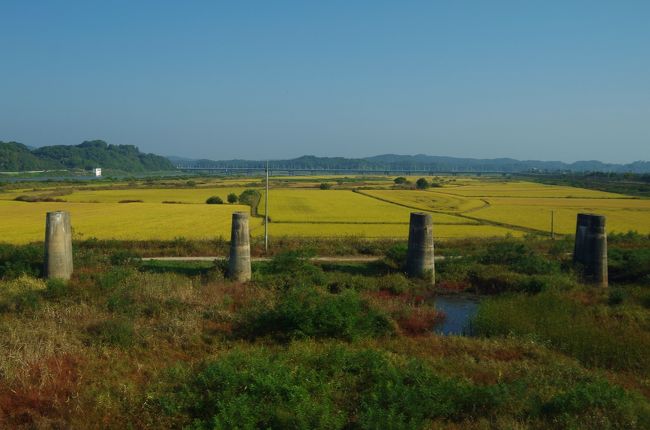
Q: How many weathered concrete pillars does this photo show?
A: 4